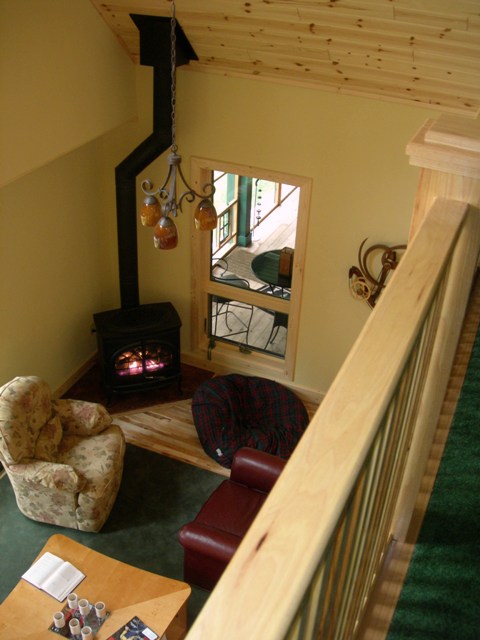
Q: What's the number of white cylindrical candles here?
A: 6